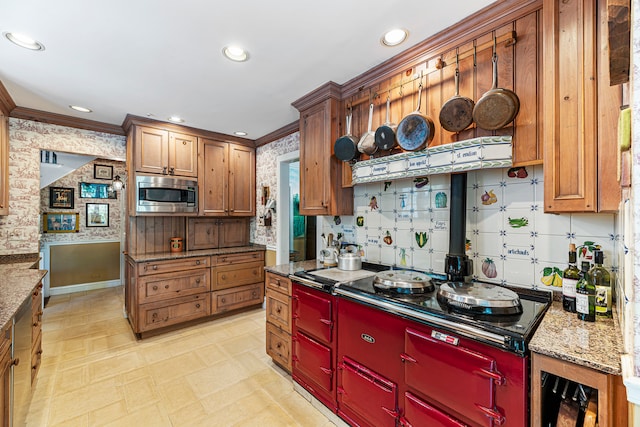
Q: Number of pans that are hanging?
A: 6